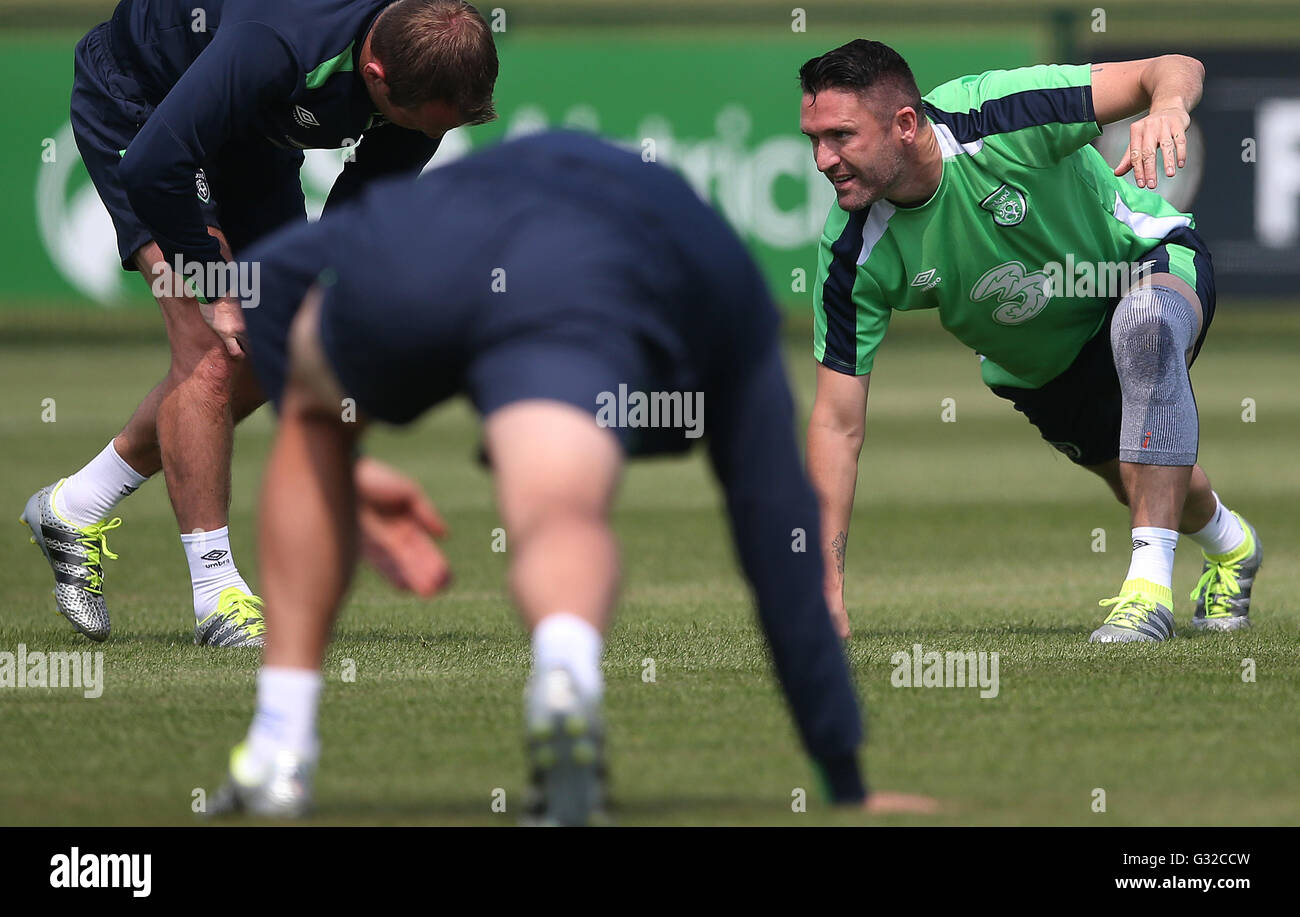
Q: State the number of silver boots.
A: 6